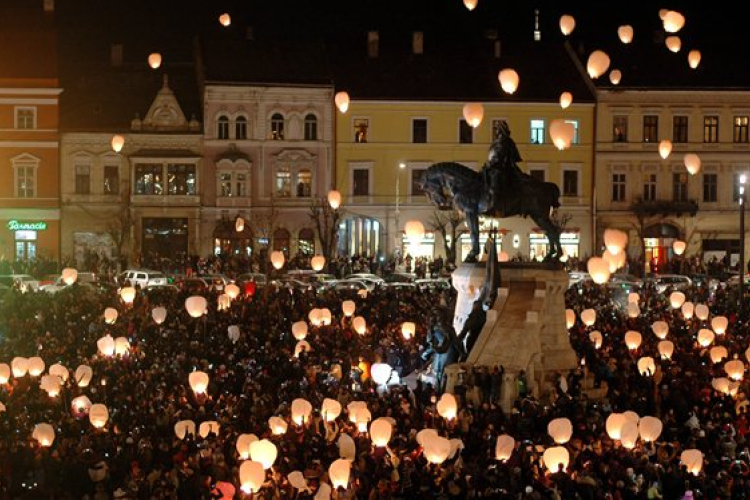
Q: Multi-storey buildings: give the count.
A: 5